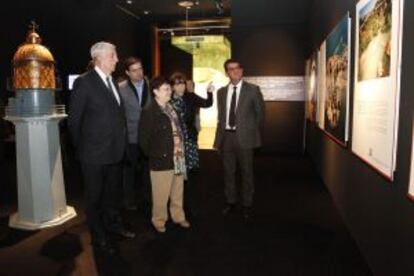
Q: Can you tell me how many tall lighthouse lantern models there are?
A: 1